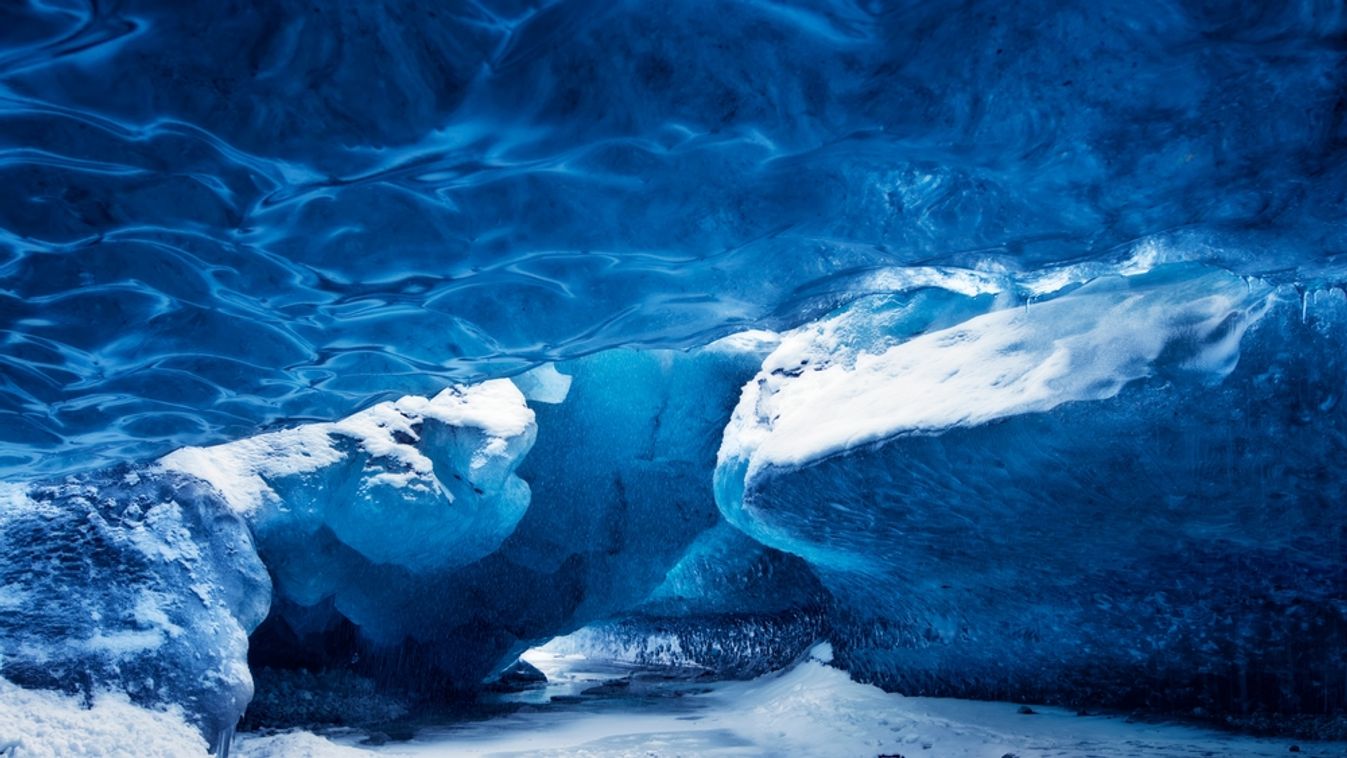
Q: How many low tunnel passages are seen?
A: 1